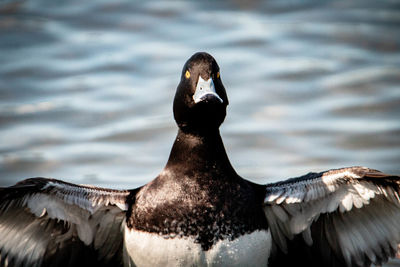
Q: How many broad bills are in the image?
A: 1